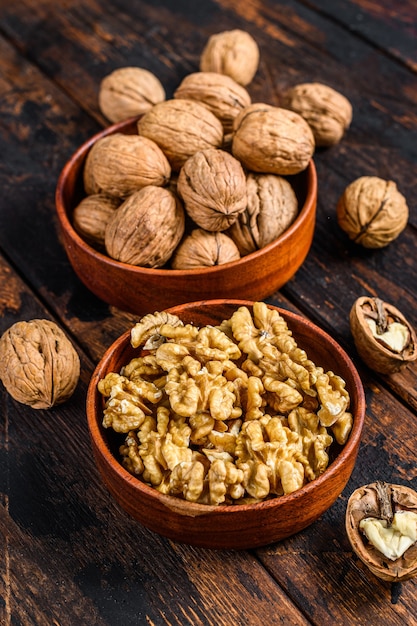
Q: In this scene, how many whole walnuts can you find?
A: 14